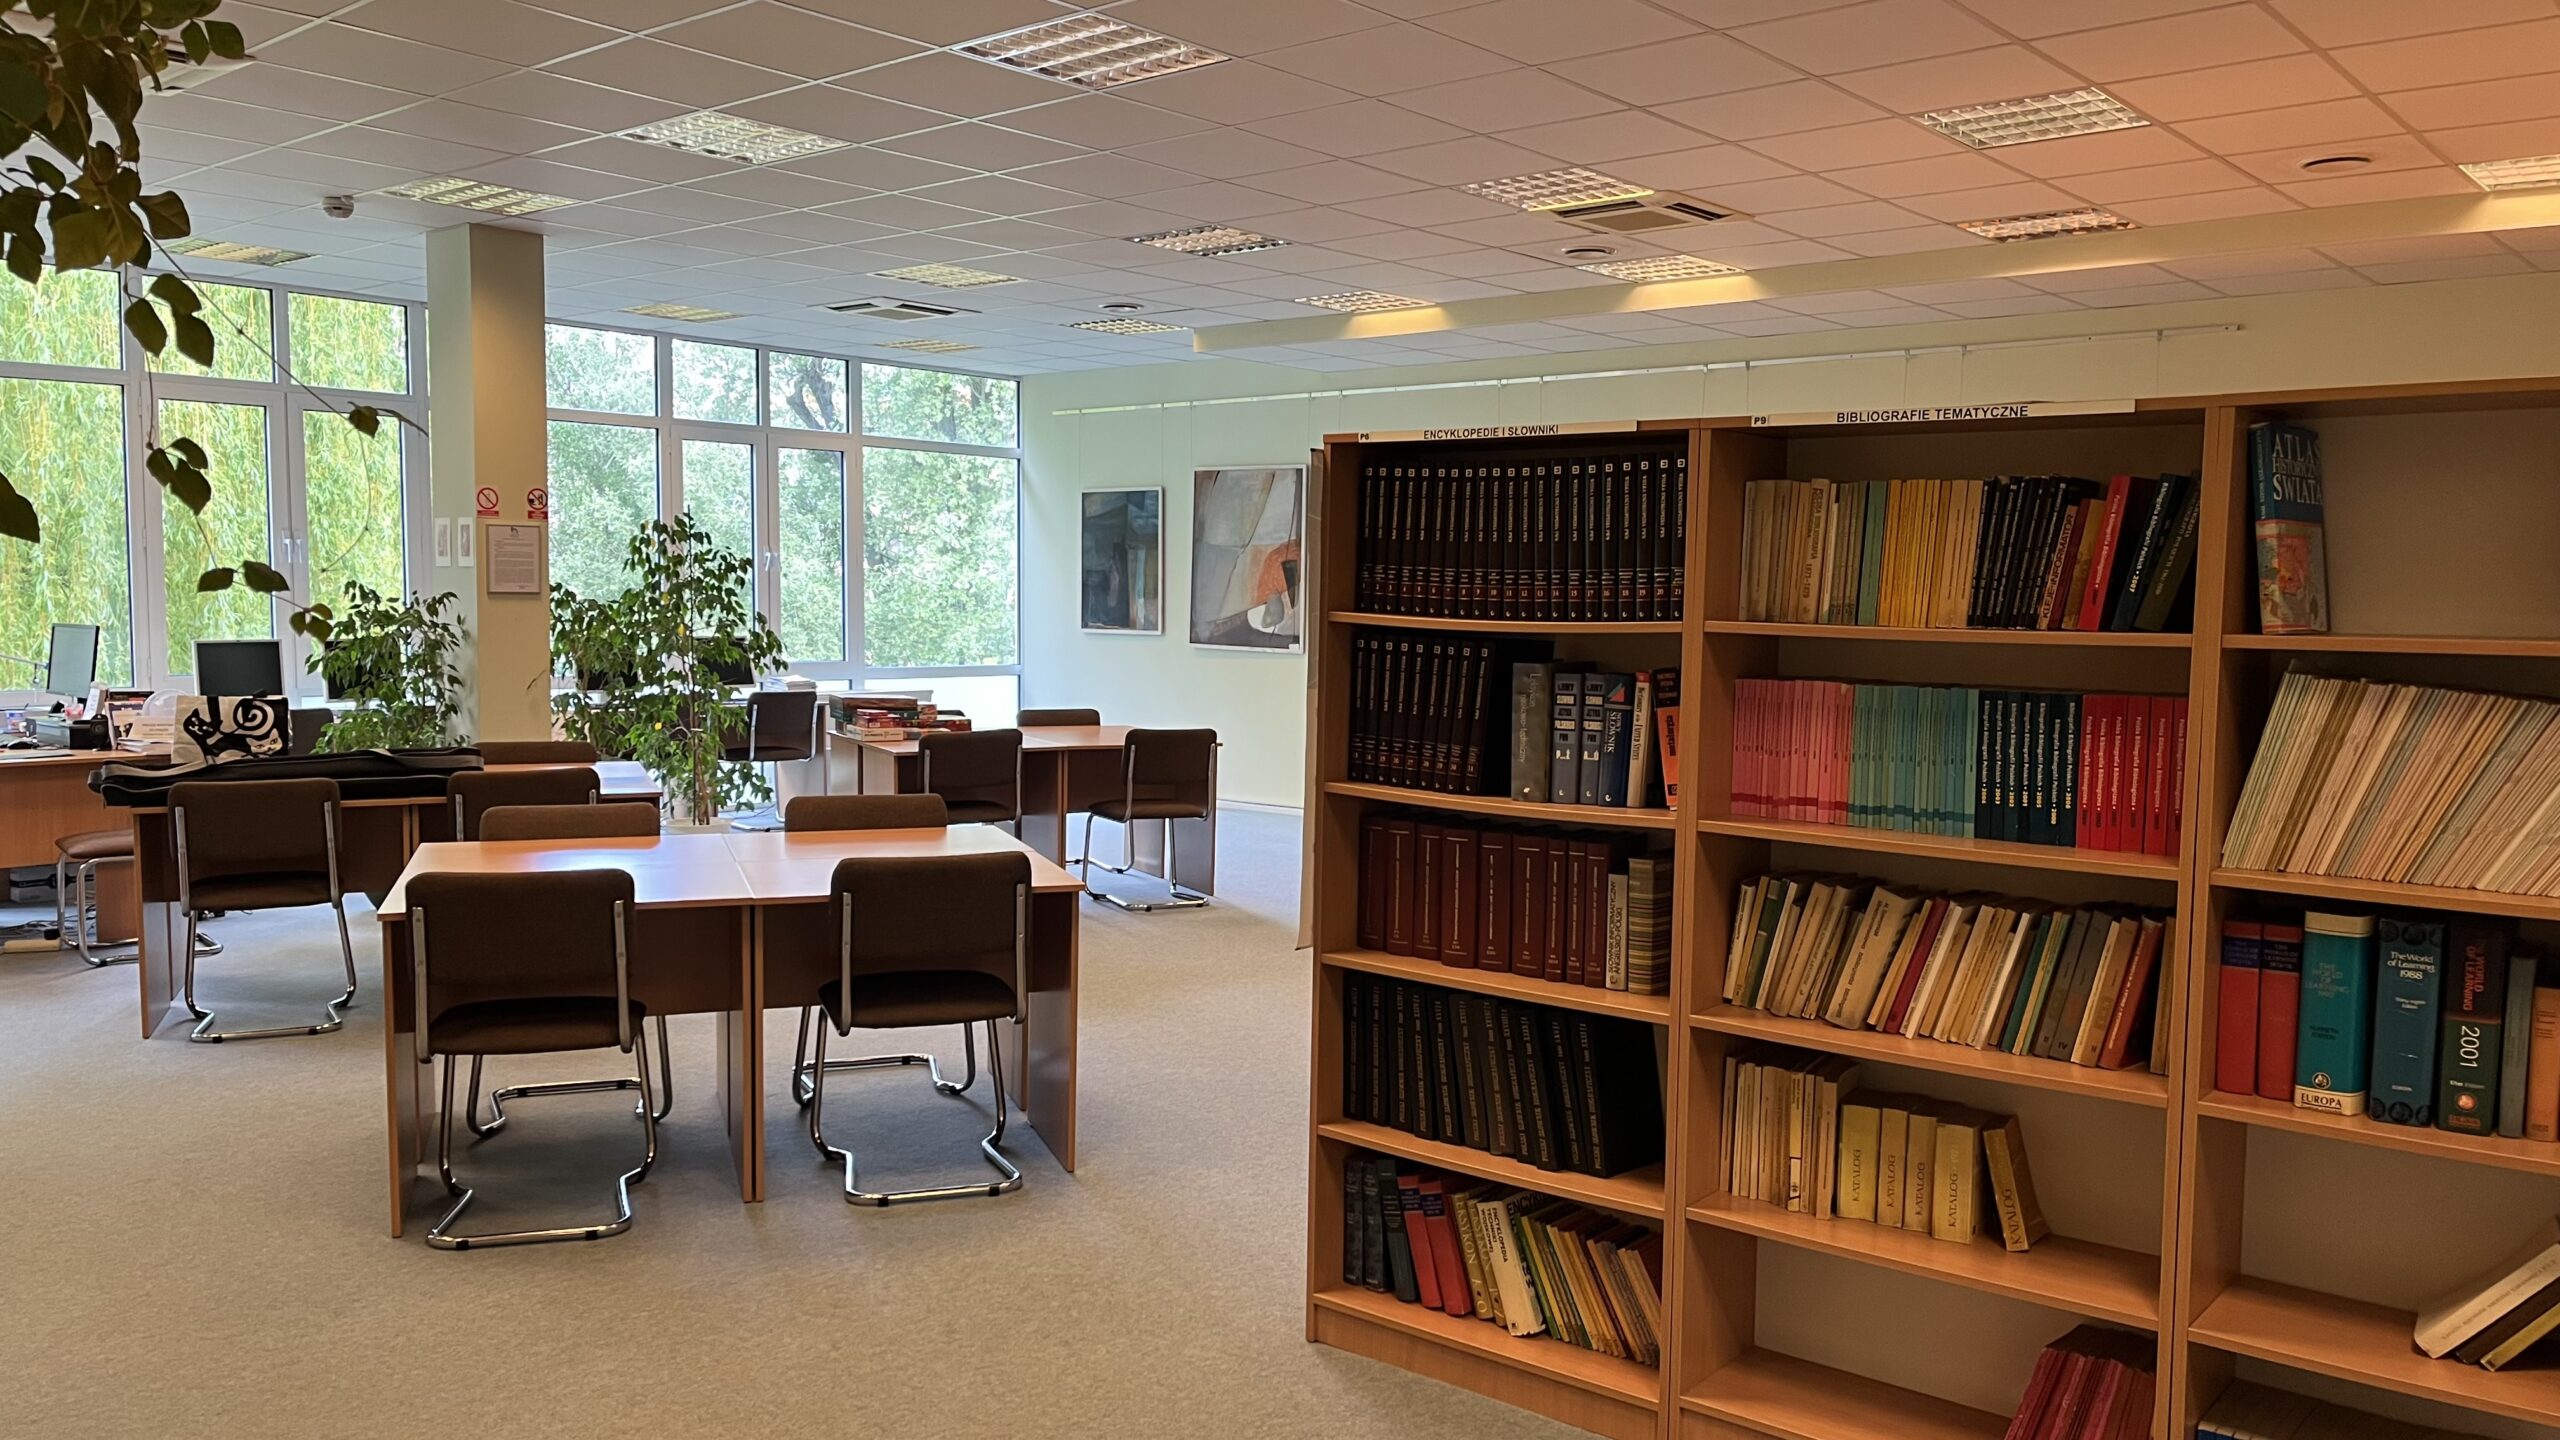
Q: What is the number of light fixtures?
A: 15